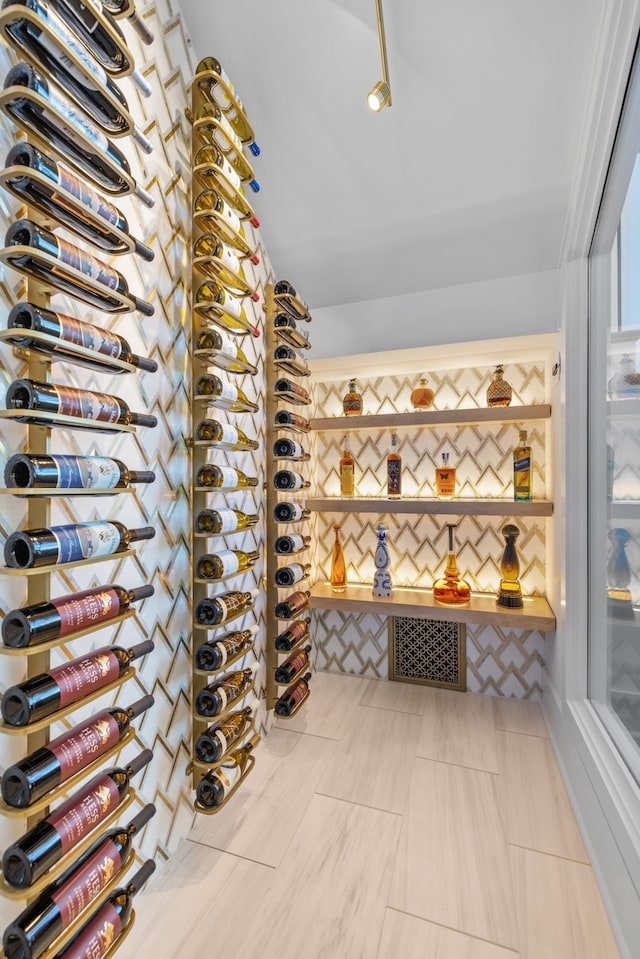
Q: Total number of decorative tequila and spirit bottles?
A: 11